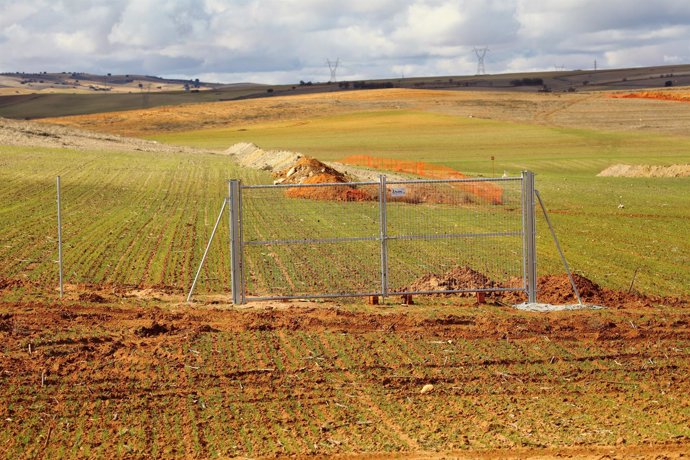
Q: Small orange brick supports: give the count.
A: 3